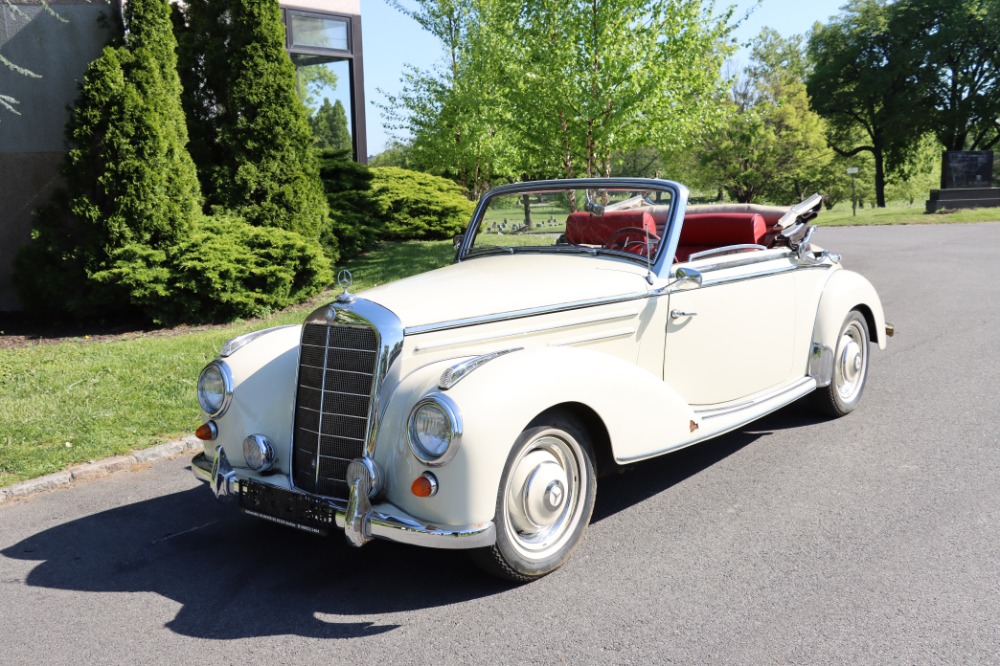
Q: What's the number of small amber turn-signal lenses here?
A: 2